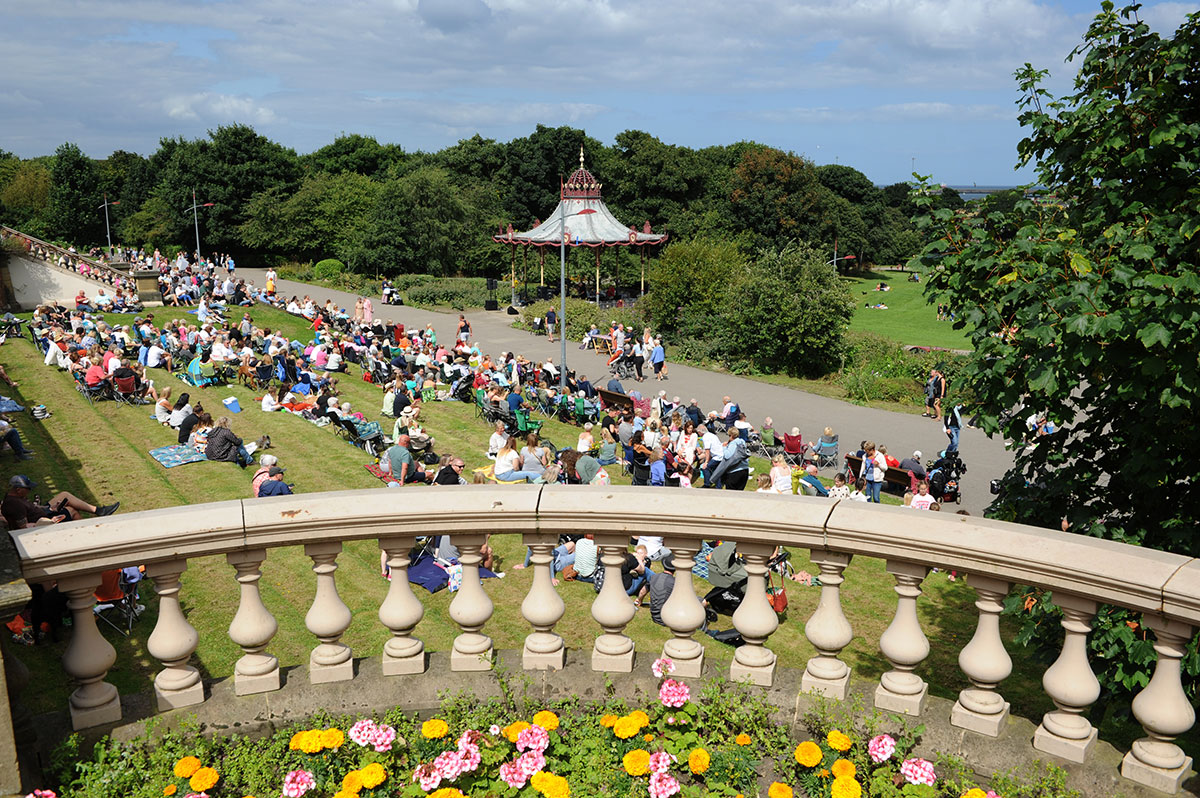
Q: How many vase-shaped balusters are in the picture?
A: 15